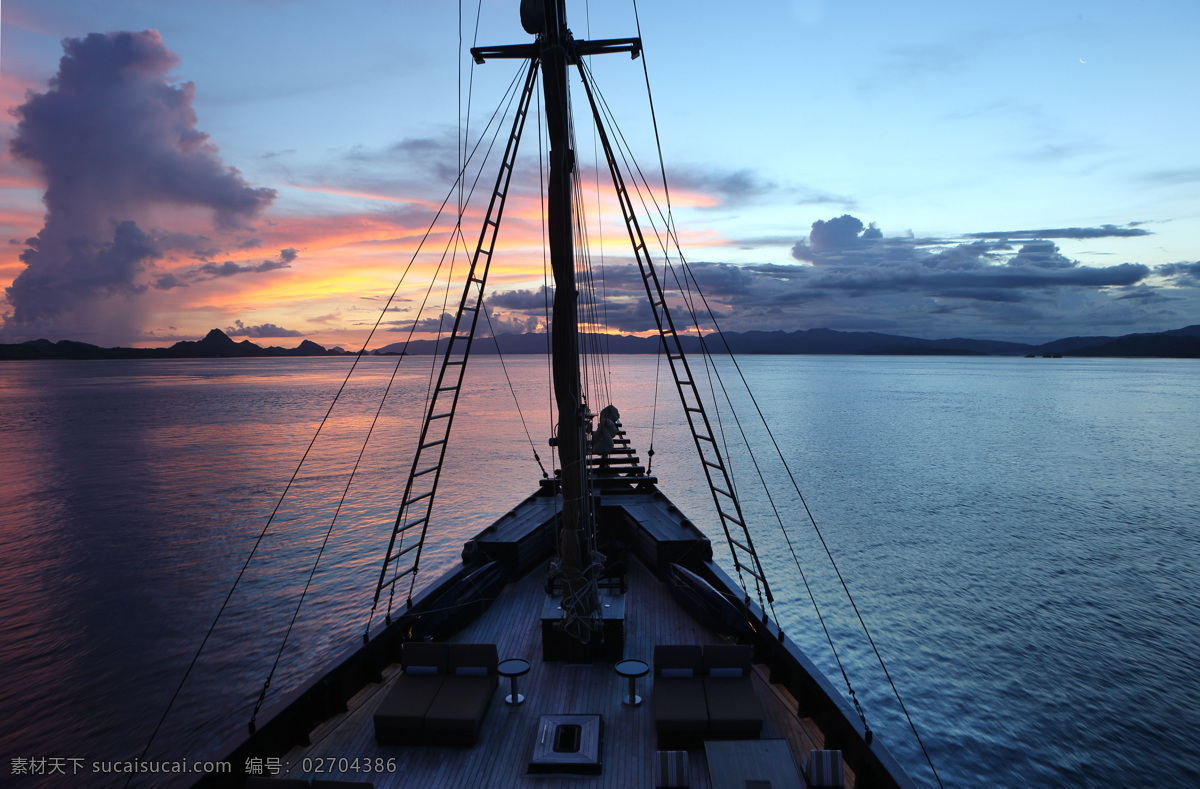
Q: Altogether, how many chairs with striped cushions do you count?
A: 2